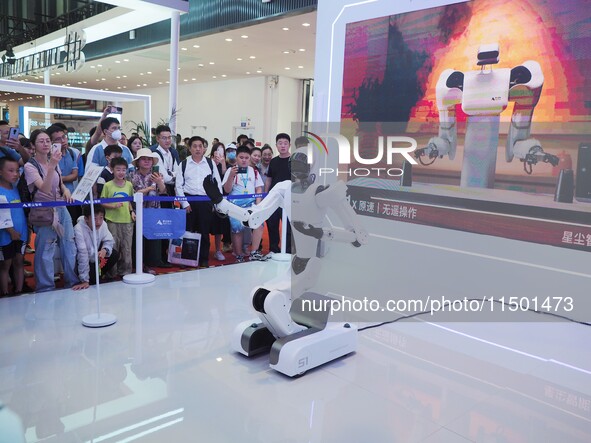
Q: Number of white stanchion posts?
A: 2